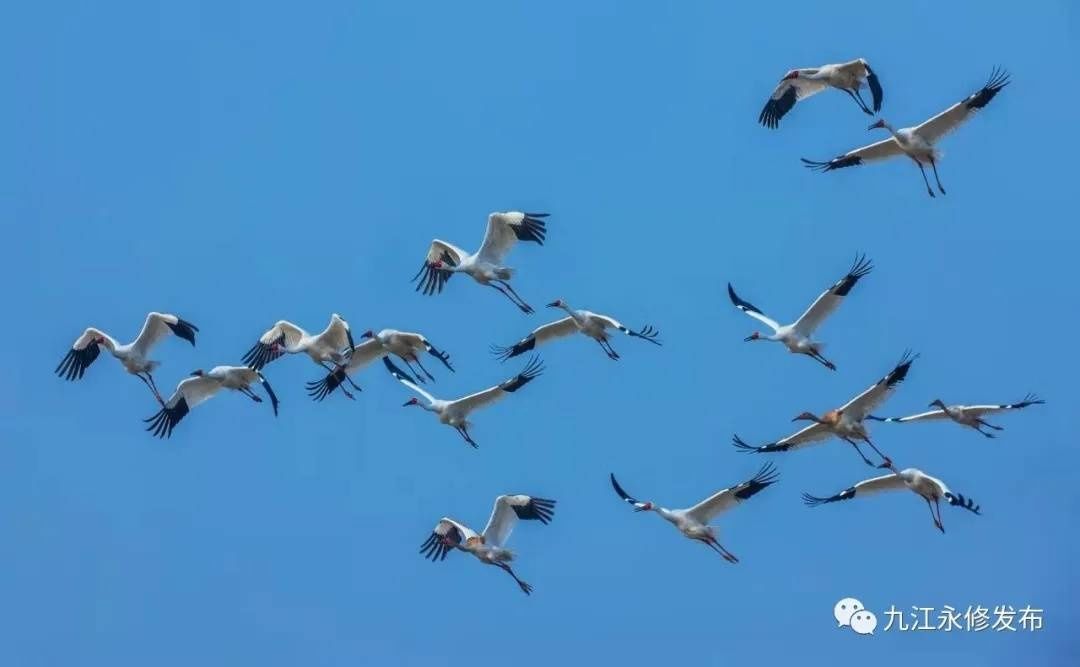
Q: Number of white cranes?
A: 15